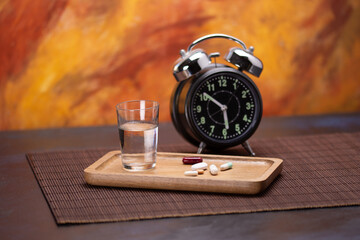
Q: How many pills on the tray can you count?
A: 5